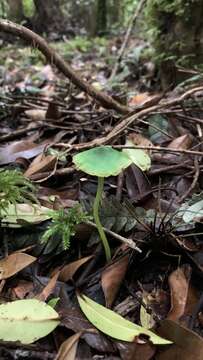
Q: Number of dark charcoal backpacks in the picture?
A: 0